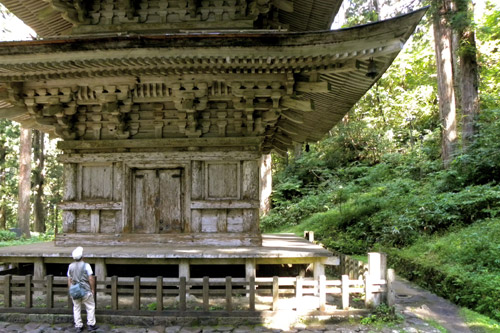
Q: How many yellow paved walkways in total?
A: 0